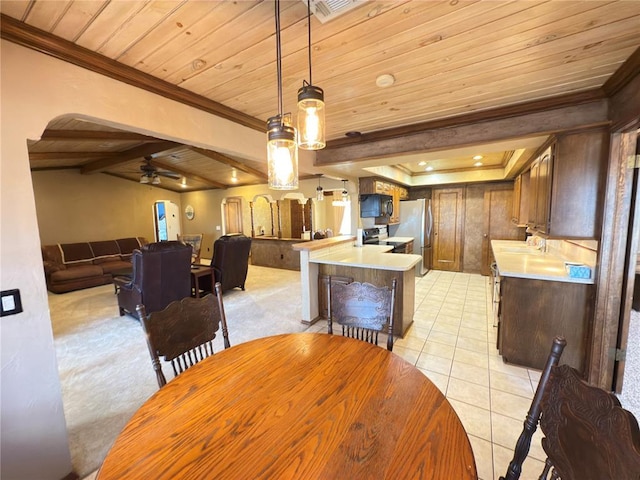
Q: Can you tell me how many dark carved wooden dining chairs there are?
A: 3